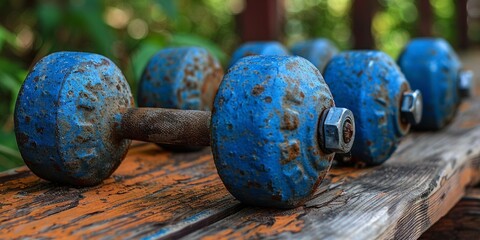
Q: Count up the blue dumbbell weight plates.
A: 7